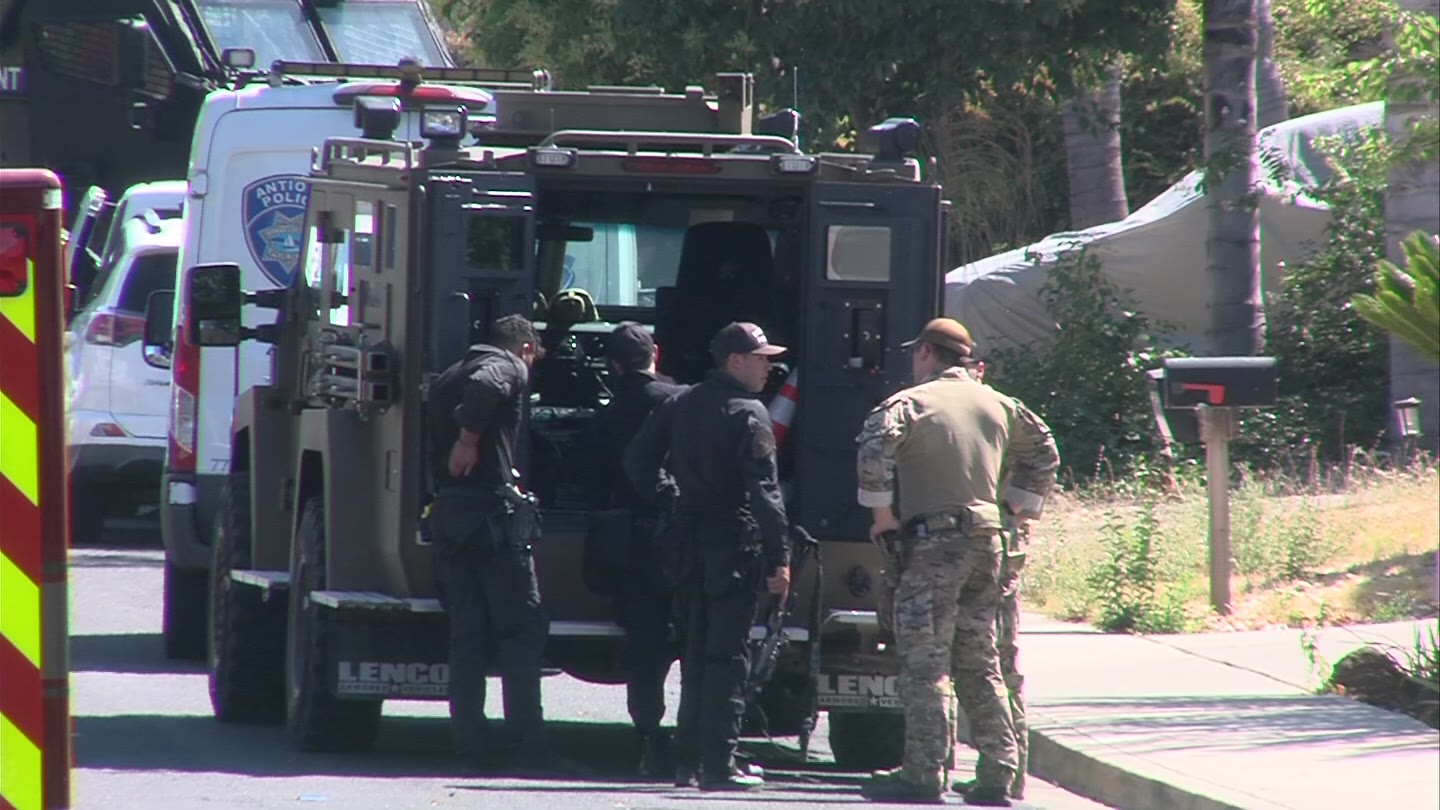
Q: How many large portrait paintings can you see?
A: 0